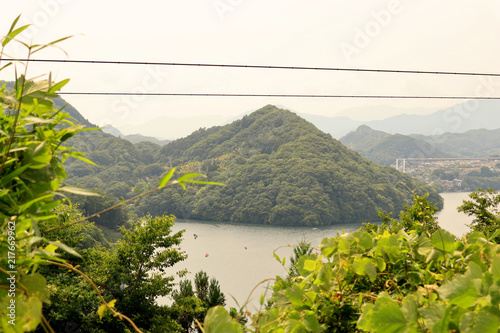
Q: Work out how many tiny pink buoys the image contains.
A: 2